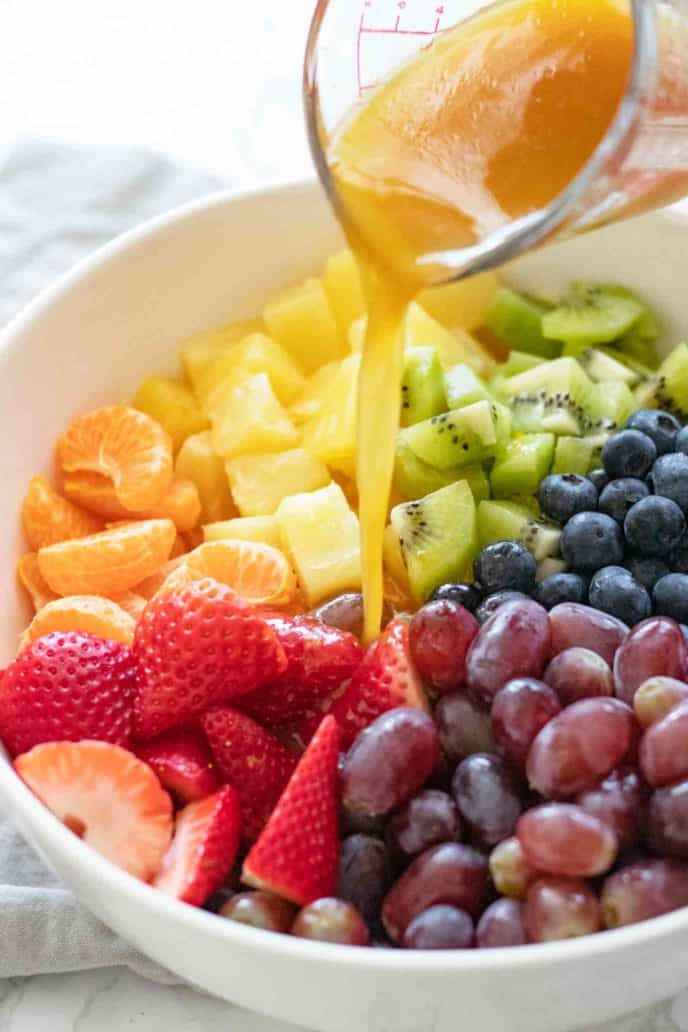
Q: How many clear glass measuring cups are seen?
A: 1